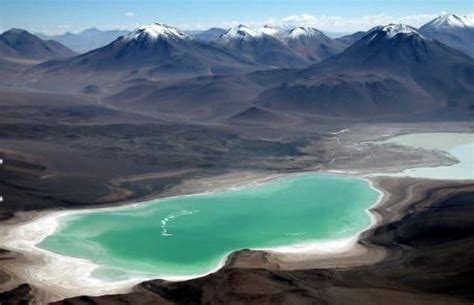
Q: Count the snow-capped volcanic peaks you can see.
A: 5